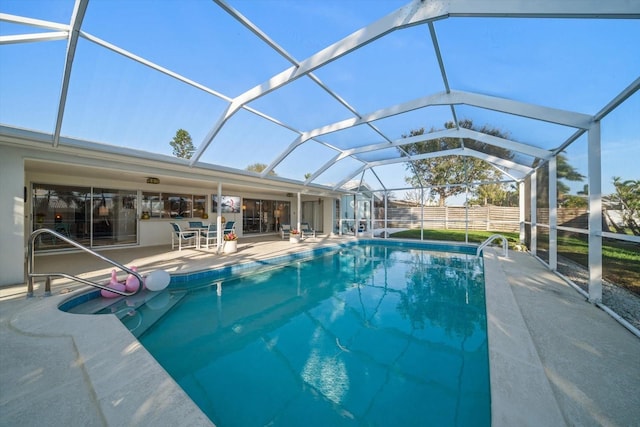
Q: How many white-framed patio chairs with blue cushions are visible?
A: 6